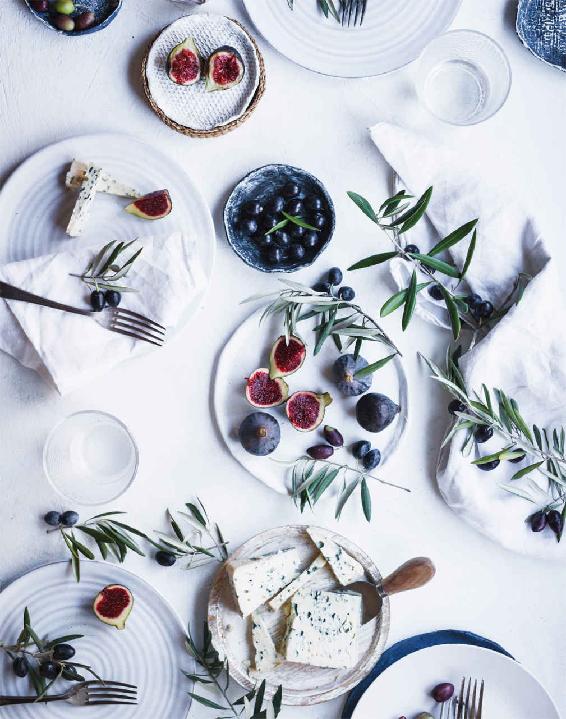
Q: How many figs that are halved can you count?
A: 6